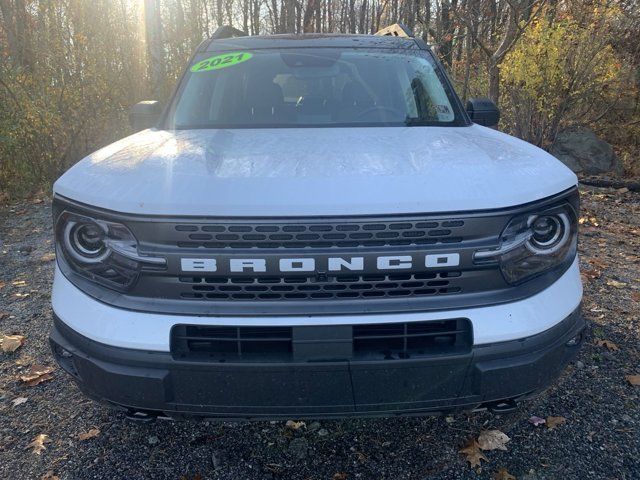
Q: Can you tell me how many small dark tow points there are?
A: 2